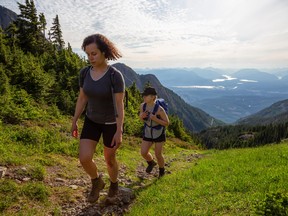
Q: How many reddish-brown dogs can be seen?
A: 0